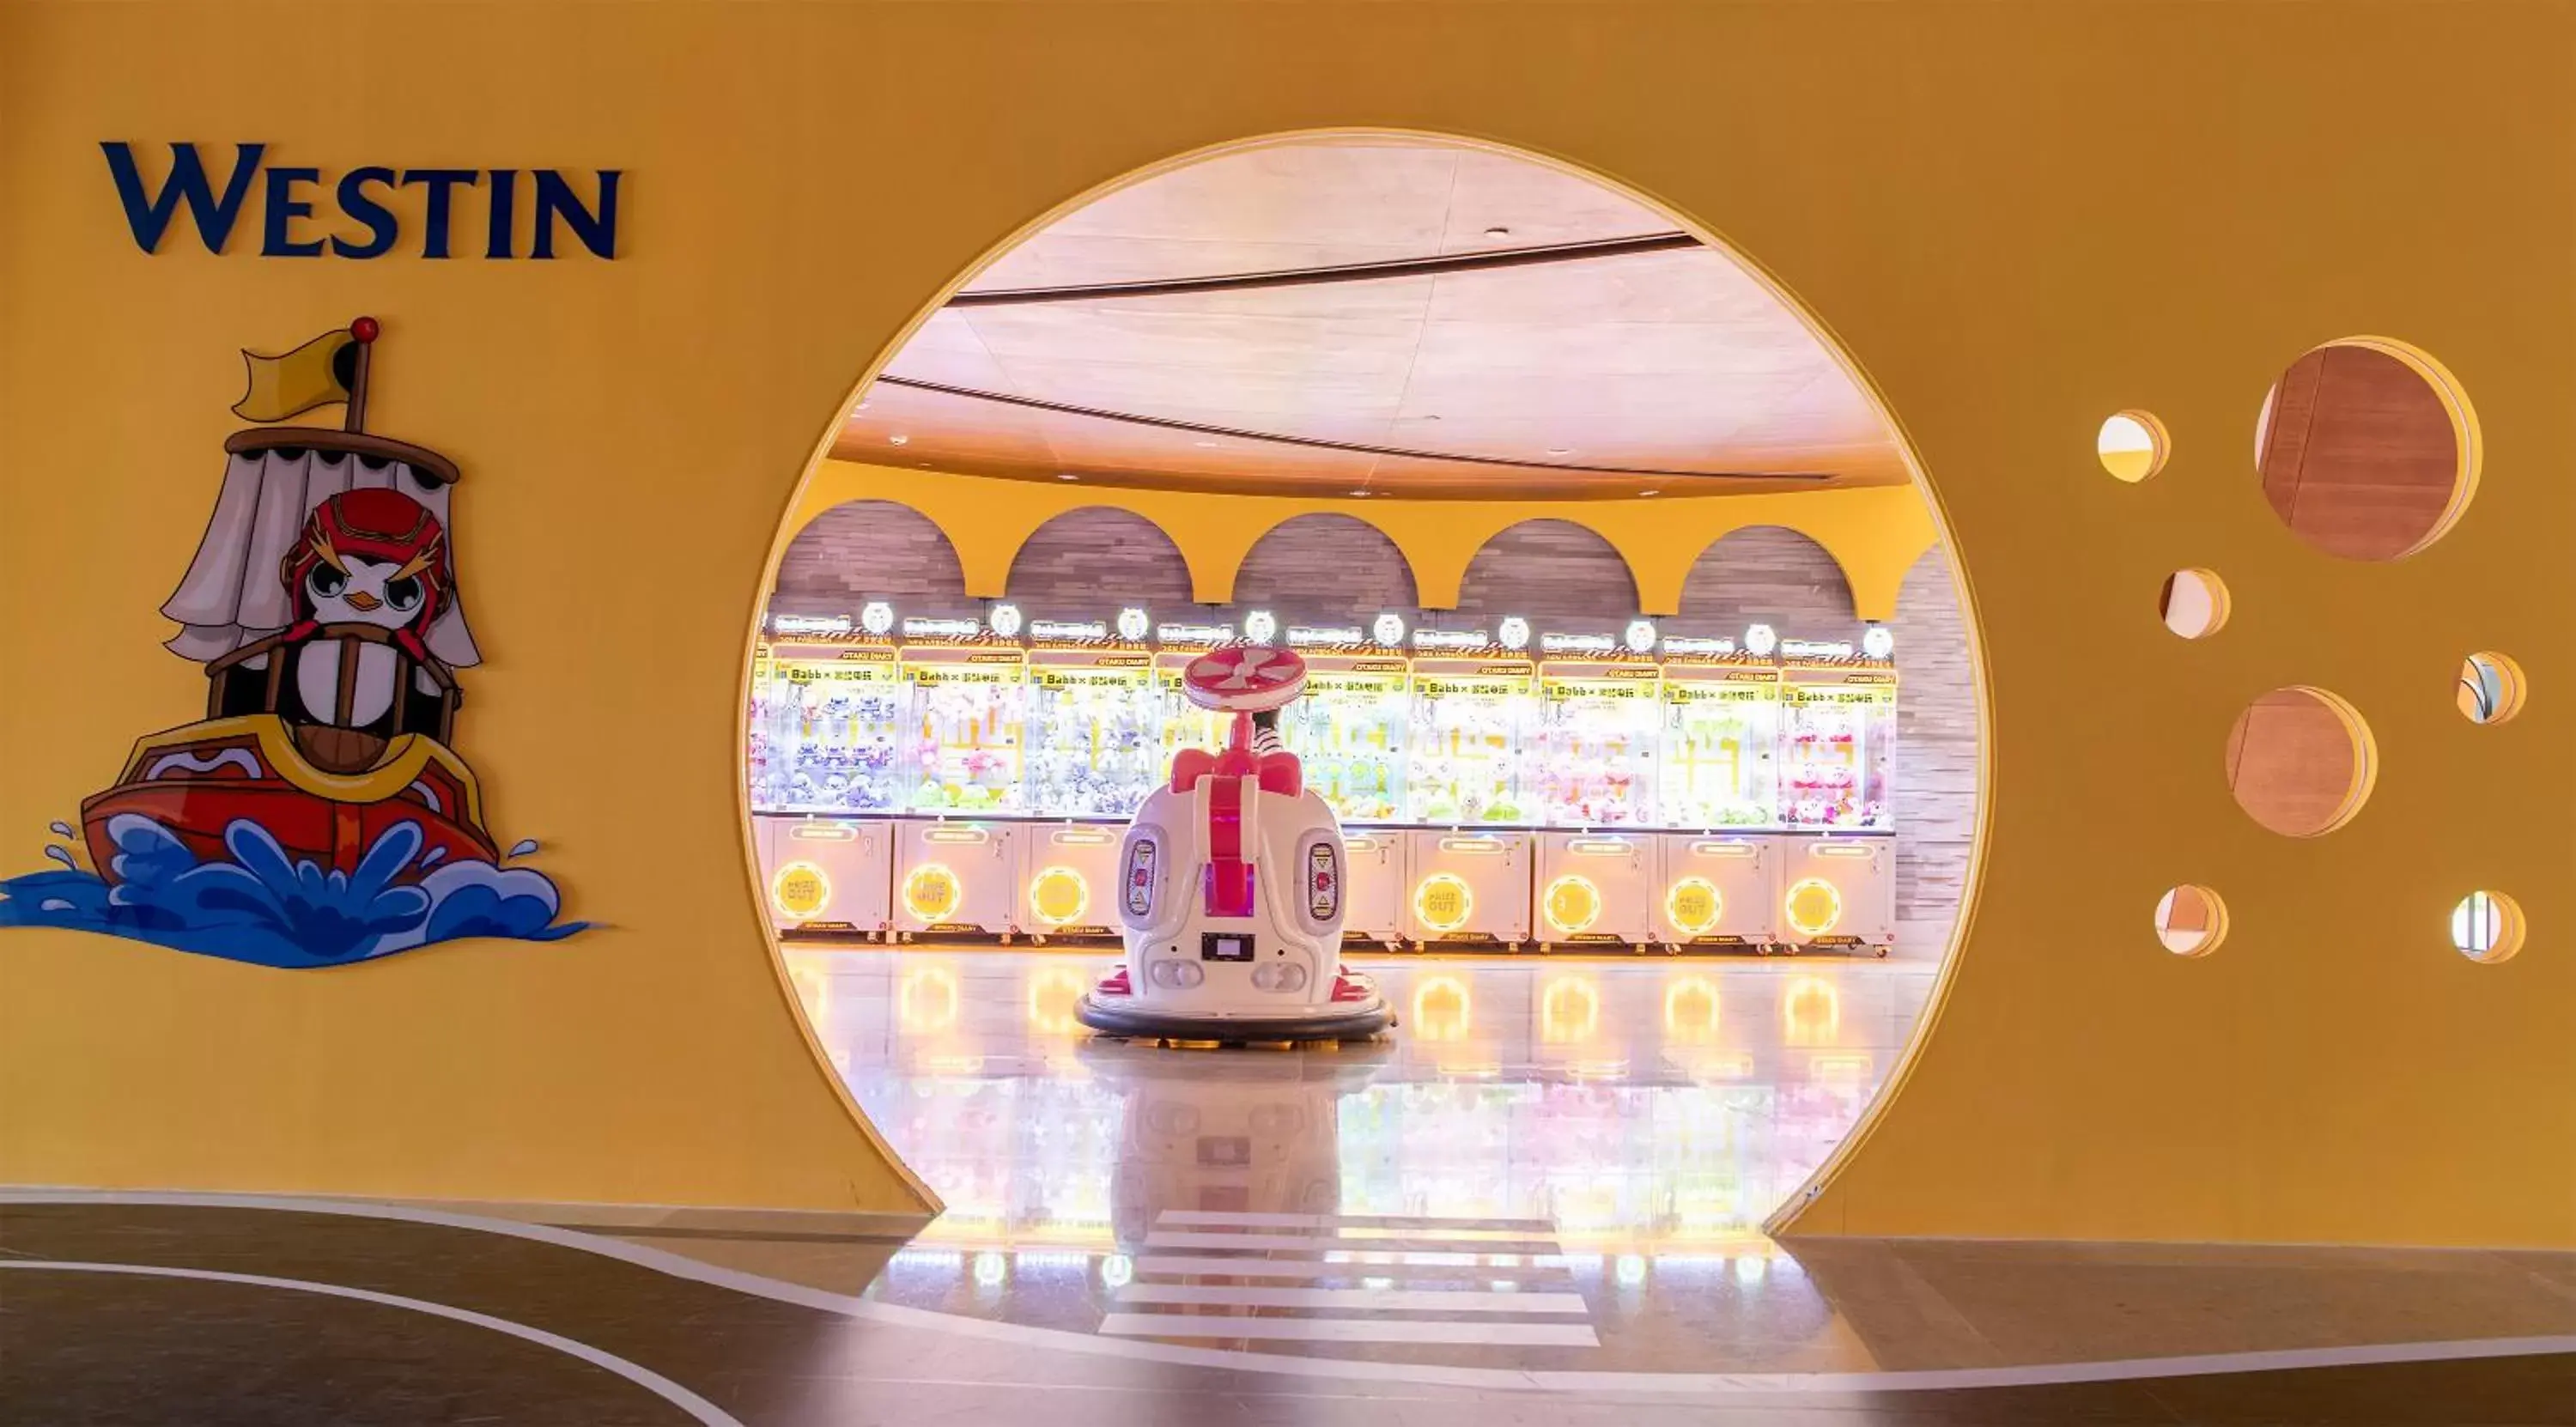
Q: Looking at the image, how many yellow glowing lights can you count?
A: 7